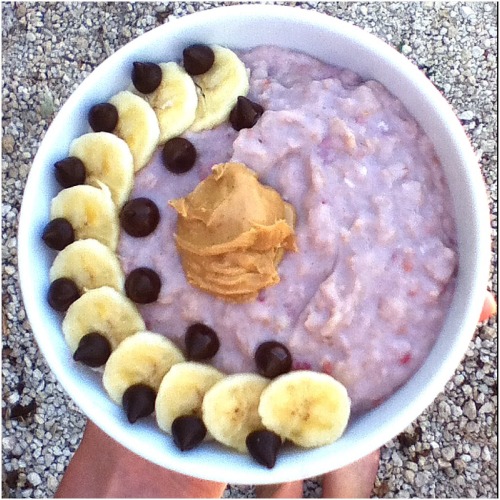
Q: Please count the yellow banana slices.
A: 11